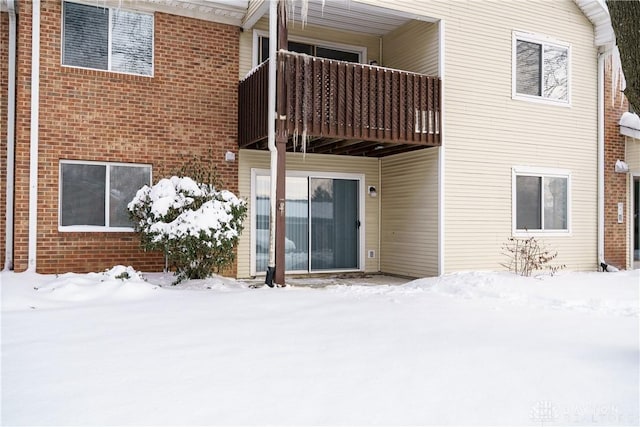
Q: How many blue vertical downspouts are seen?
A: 0